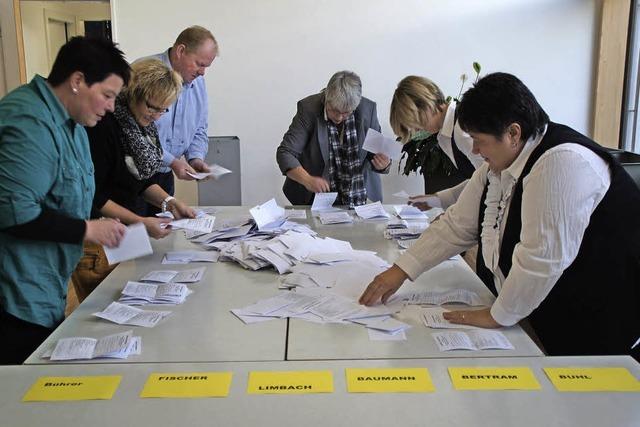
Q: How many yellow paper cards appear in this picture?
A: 6